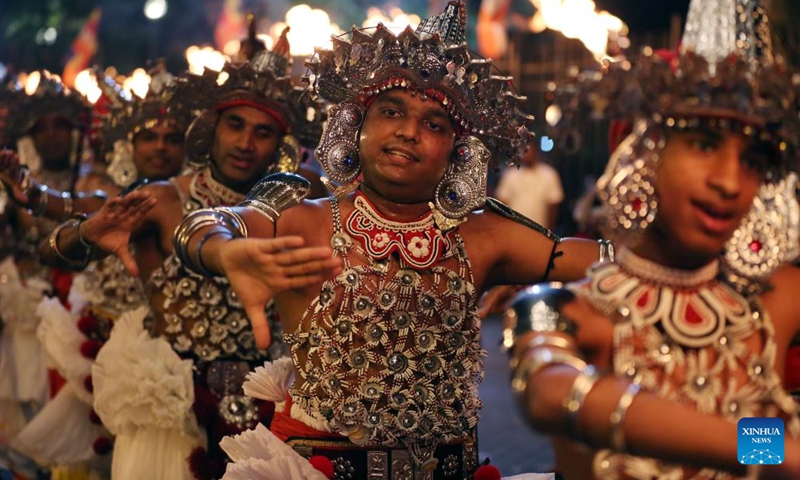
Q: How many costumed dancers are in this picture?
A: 5